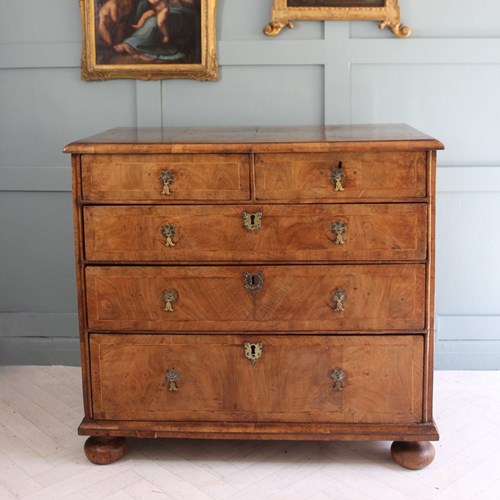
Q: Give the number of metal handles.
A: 8